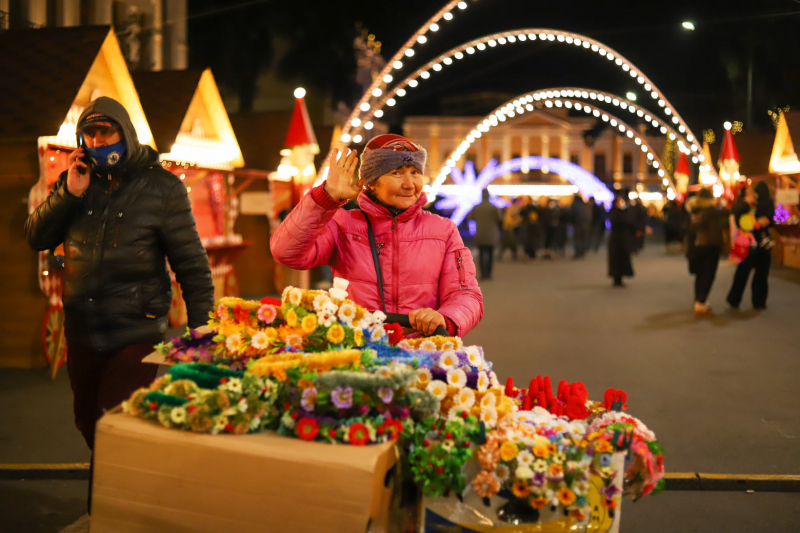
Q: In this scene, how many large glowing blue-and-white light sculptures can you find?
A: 1